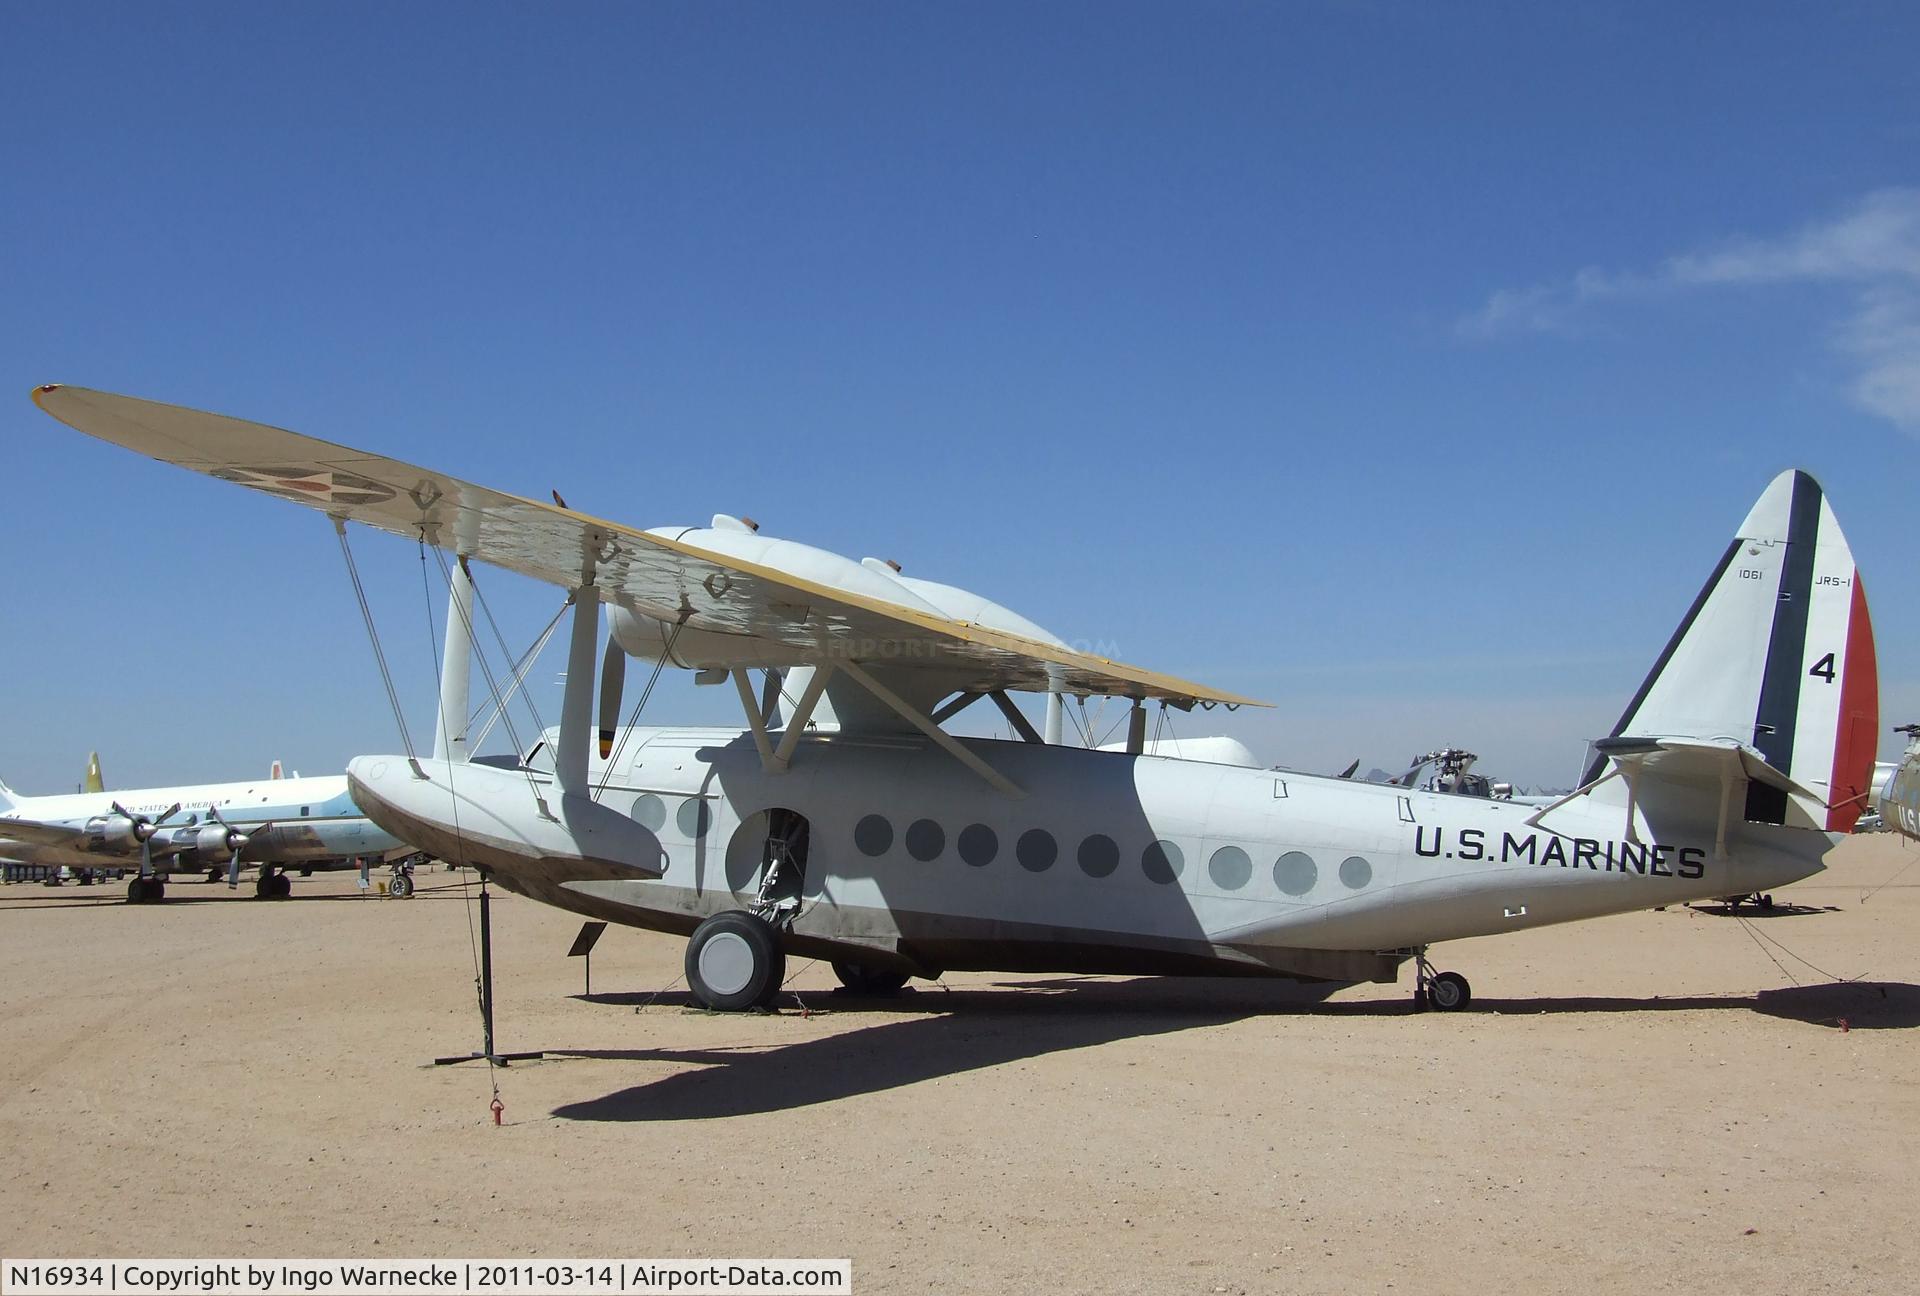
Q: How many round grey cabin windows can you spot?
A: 11